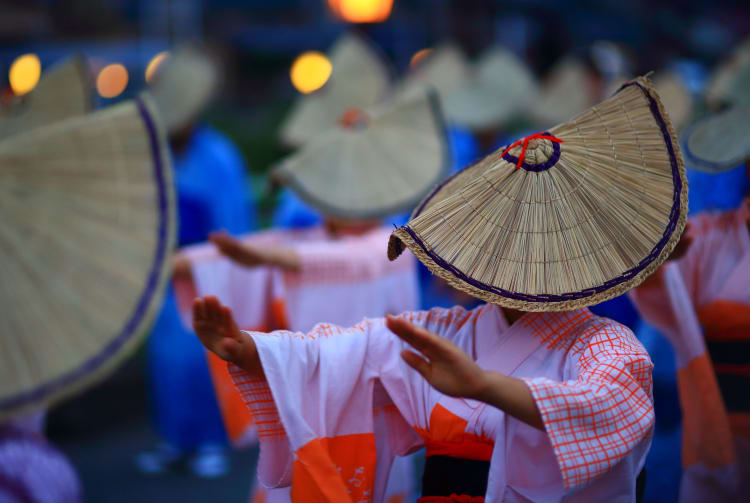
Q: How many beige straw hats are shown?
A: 12